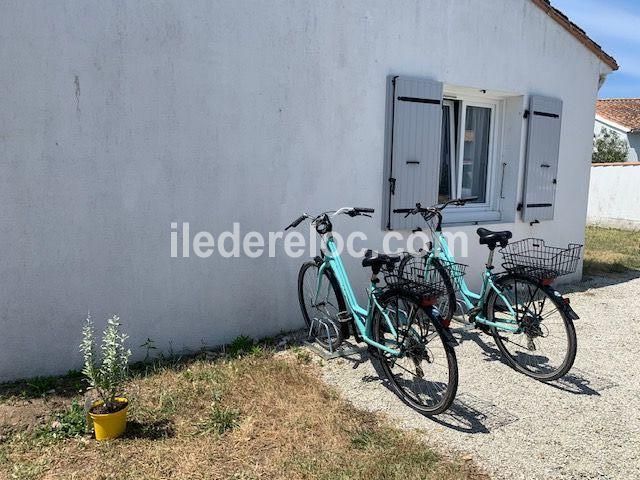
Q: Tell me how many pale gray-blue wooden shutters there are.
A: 2